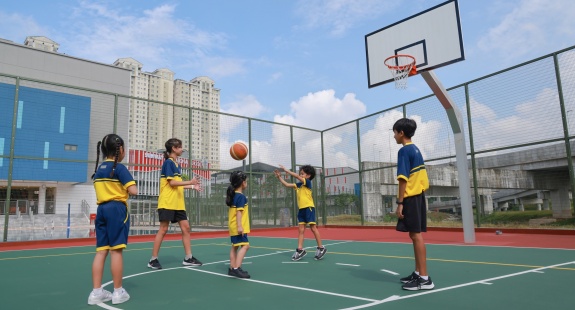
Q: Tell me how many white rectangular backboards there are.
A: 1